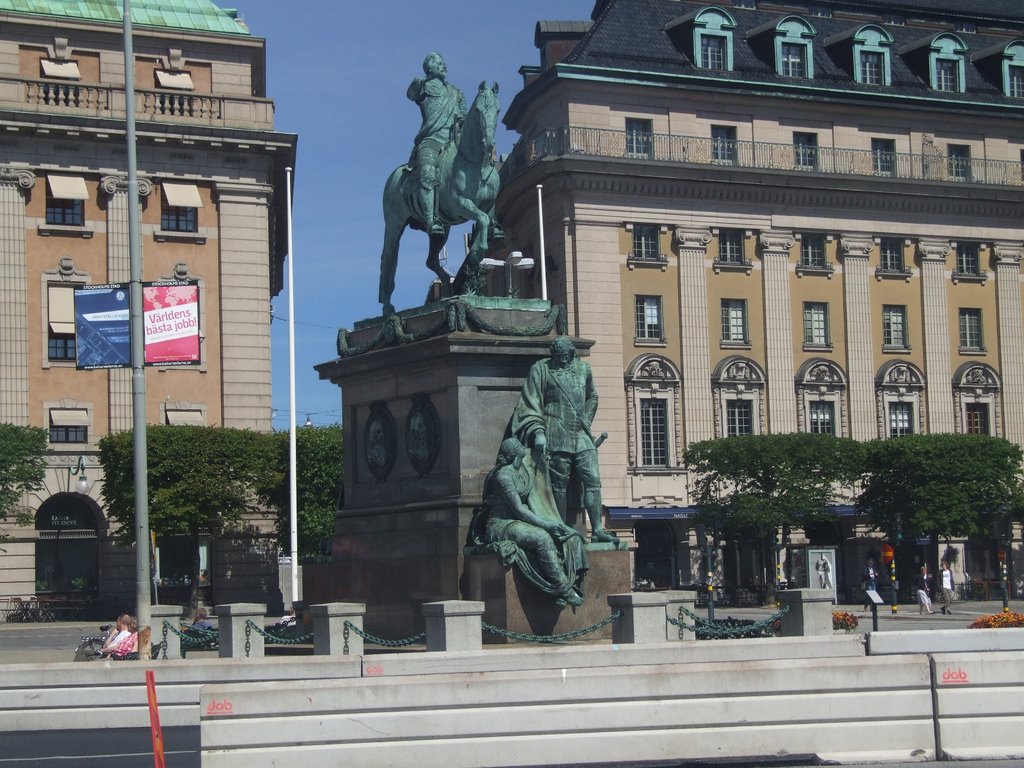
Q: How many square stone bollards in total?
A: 7